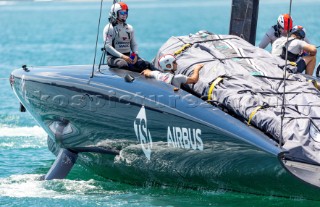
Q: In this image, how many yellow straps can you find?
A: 5